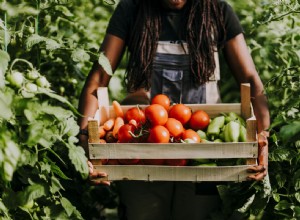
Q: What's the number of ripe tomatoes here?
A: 9